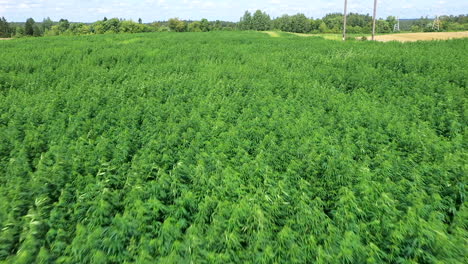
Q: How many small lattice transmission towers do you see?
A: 2